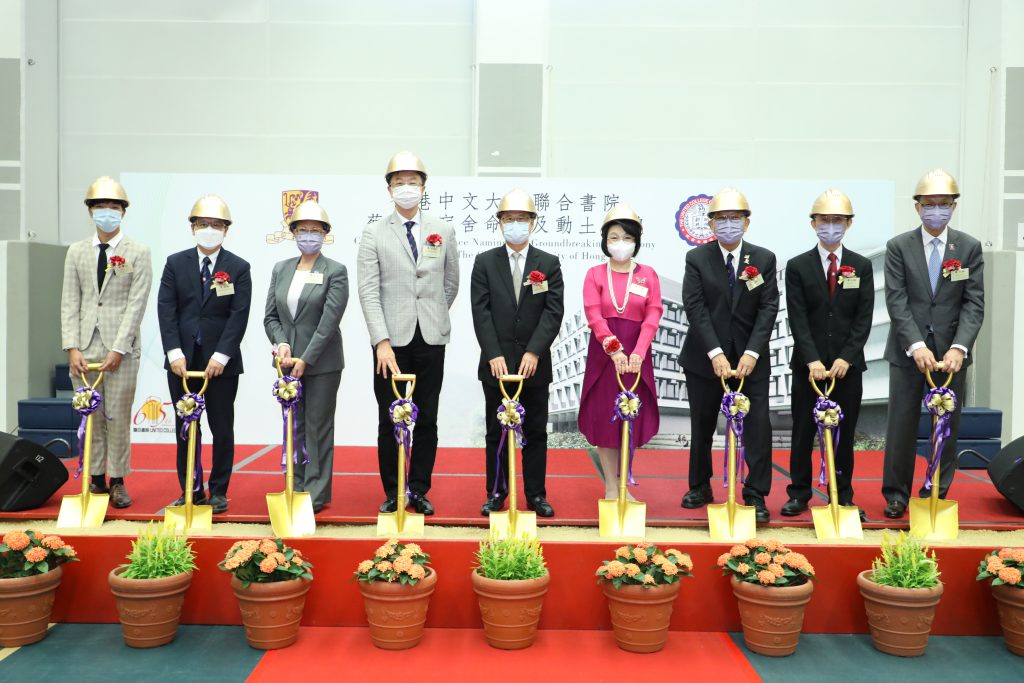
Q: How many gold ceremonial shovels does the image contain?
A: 9